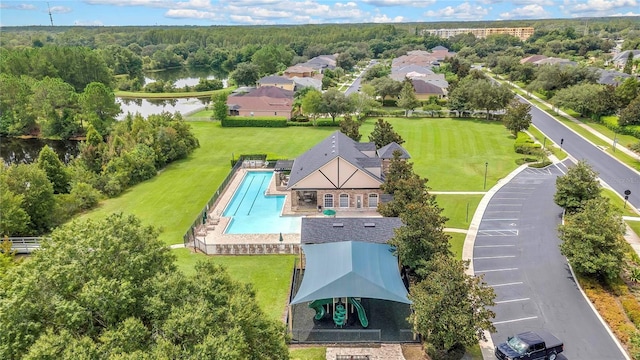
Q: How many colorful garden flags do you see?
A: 0